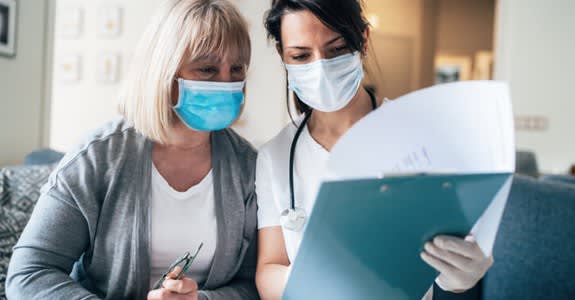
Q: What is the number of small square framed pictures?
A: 4